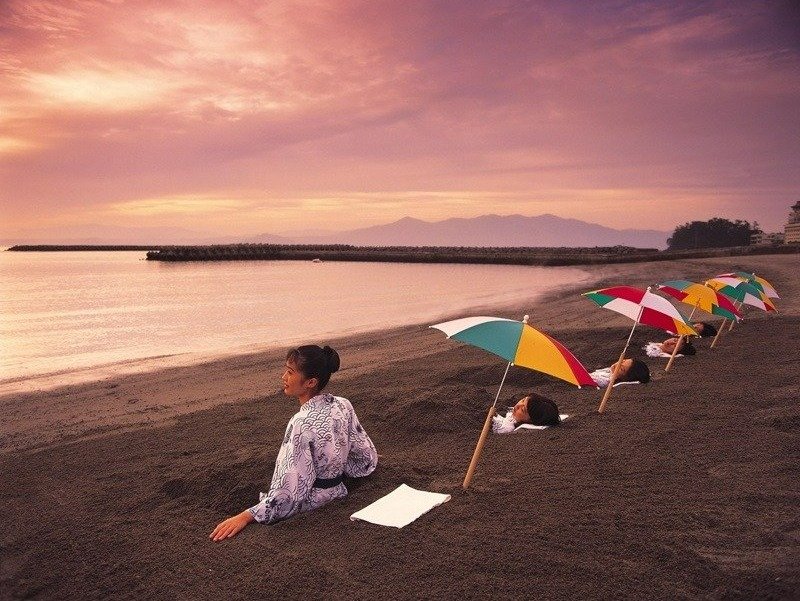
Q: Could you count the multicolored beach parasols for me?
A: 5